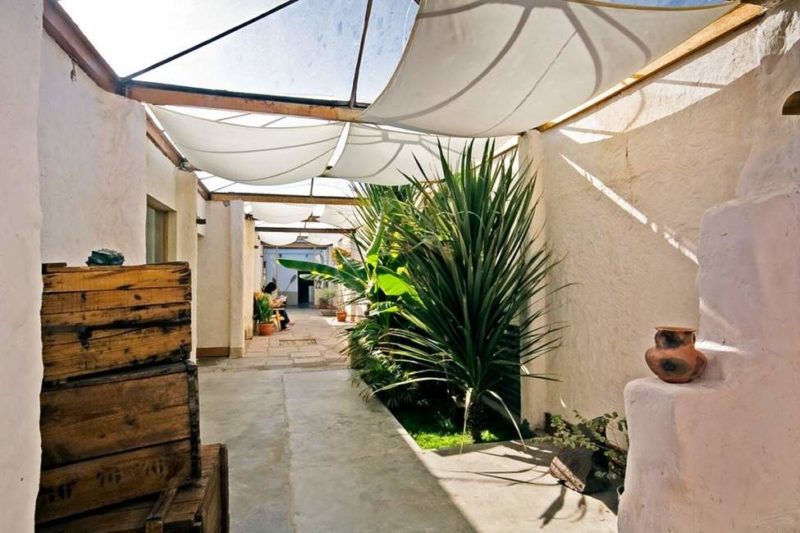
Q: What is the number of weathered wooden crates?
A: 3